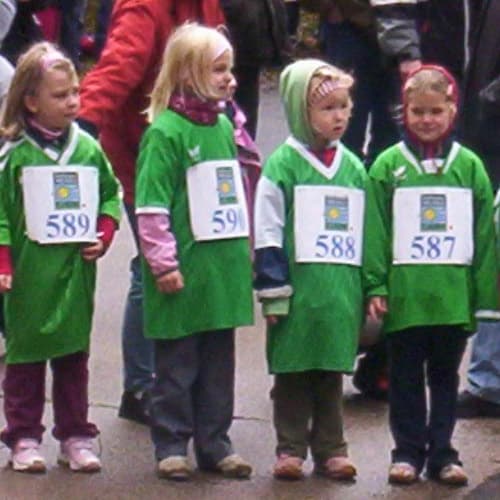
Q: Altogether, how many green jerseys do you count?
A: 4